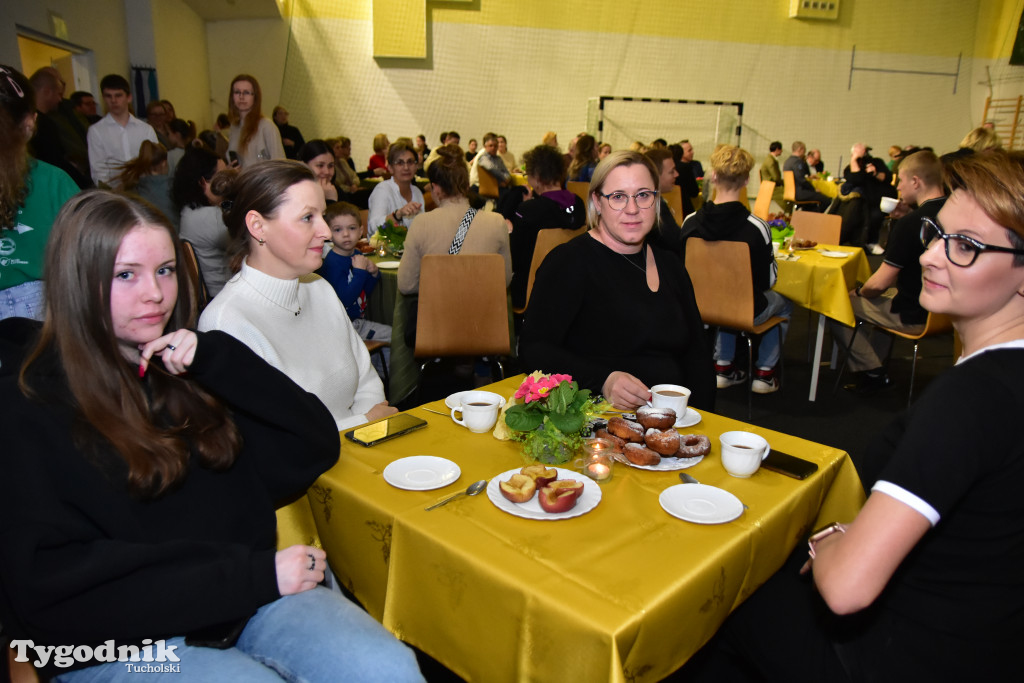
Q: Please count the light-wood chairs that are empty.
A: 2